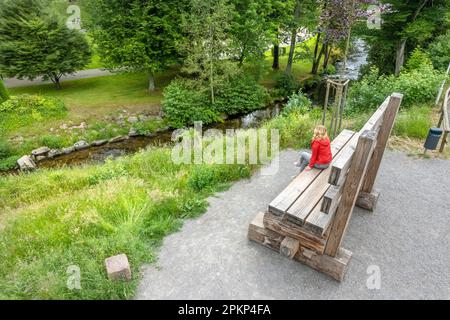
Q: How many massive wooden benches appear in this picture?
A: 1